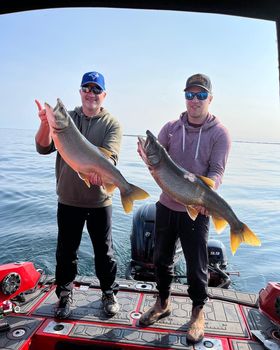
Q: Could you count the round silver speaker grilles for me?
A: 1